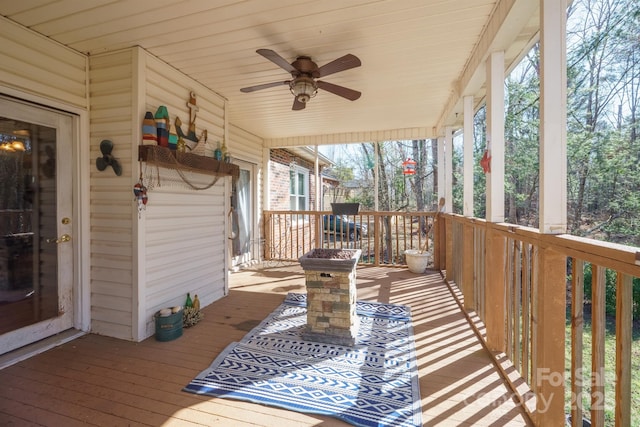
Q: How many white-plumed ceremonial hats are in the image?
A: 0